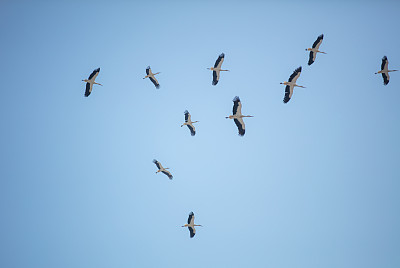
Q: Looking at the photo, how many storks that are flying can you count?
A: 10